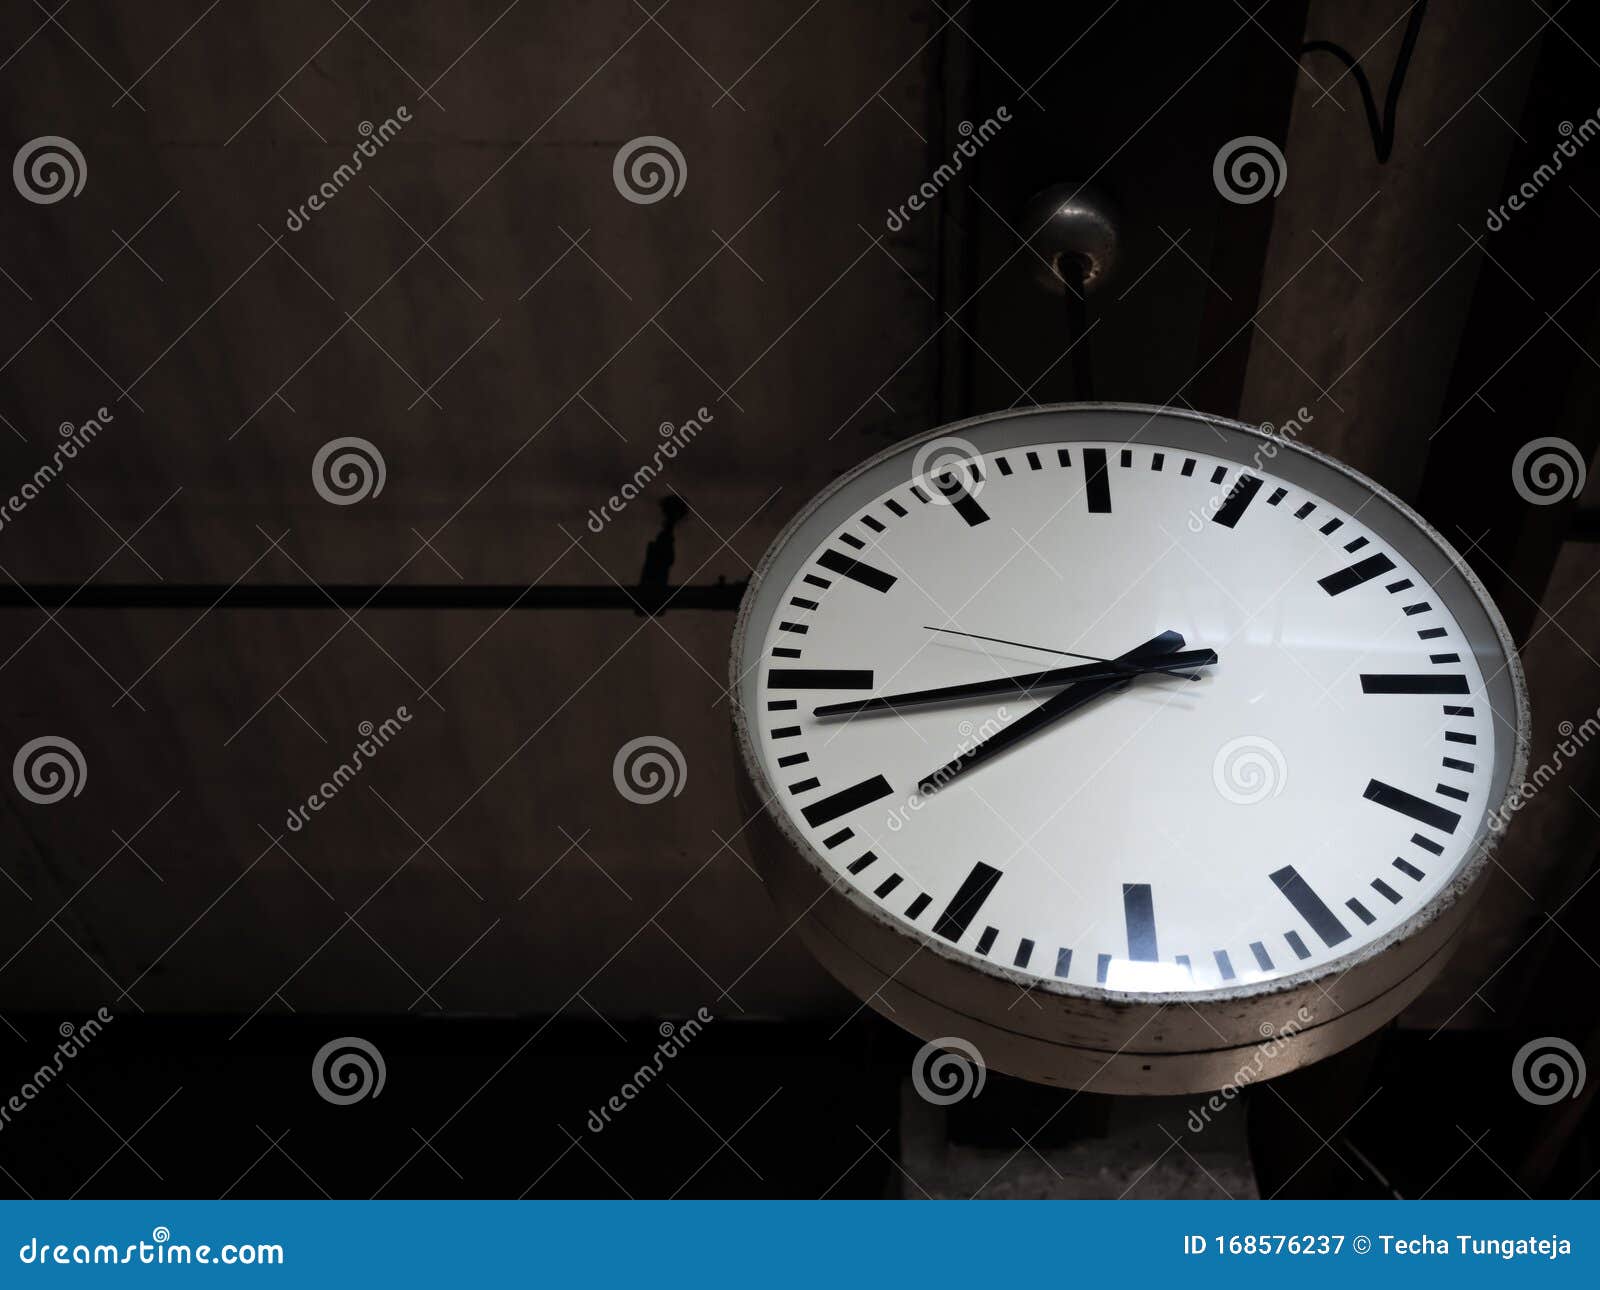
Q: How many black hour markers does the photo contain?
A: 12